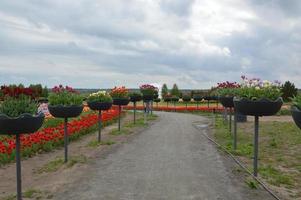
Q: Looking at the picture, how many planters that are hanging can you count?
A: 0